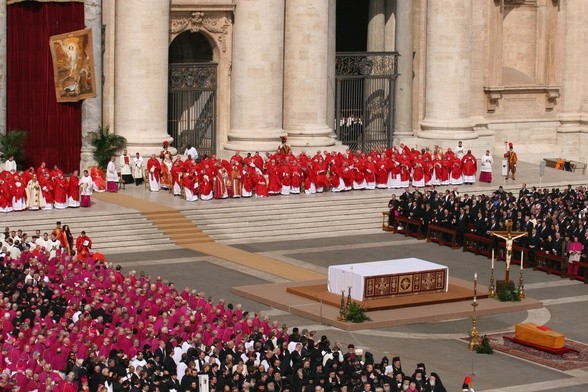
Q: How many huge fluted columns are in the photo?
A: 4